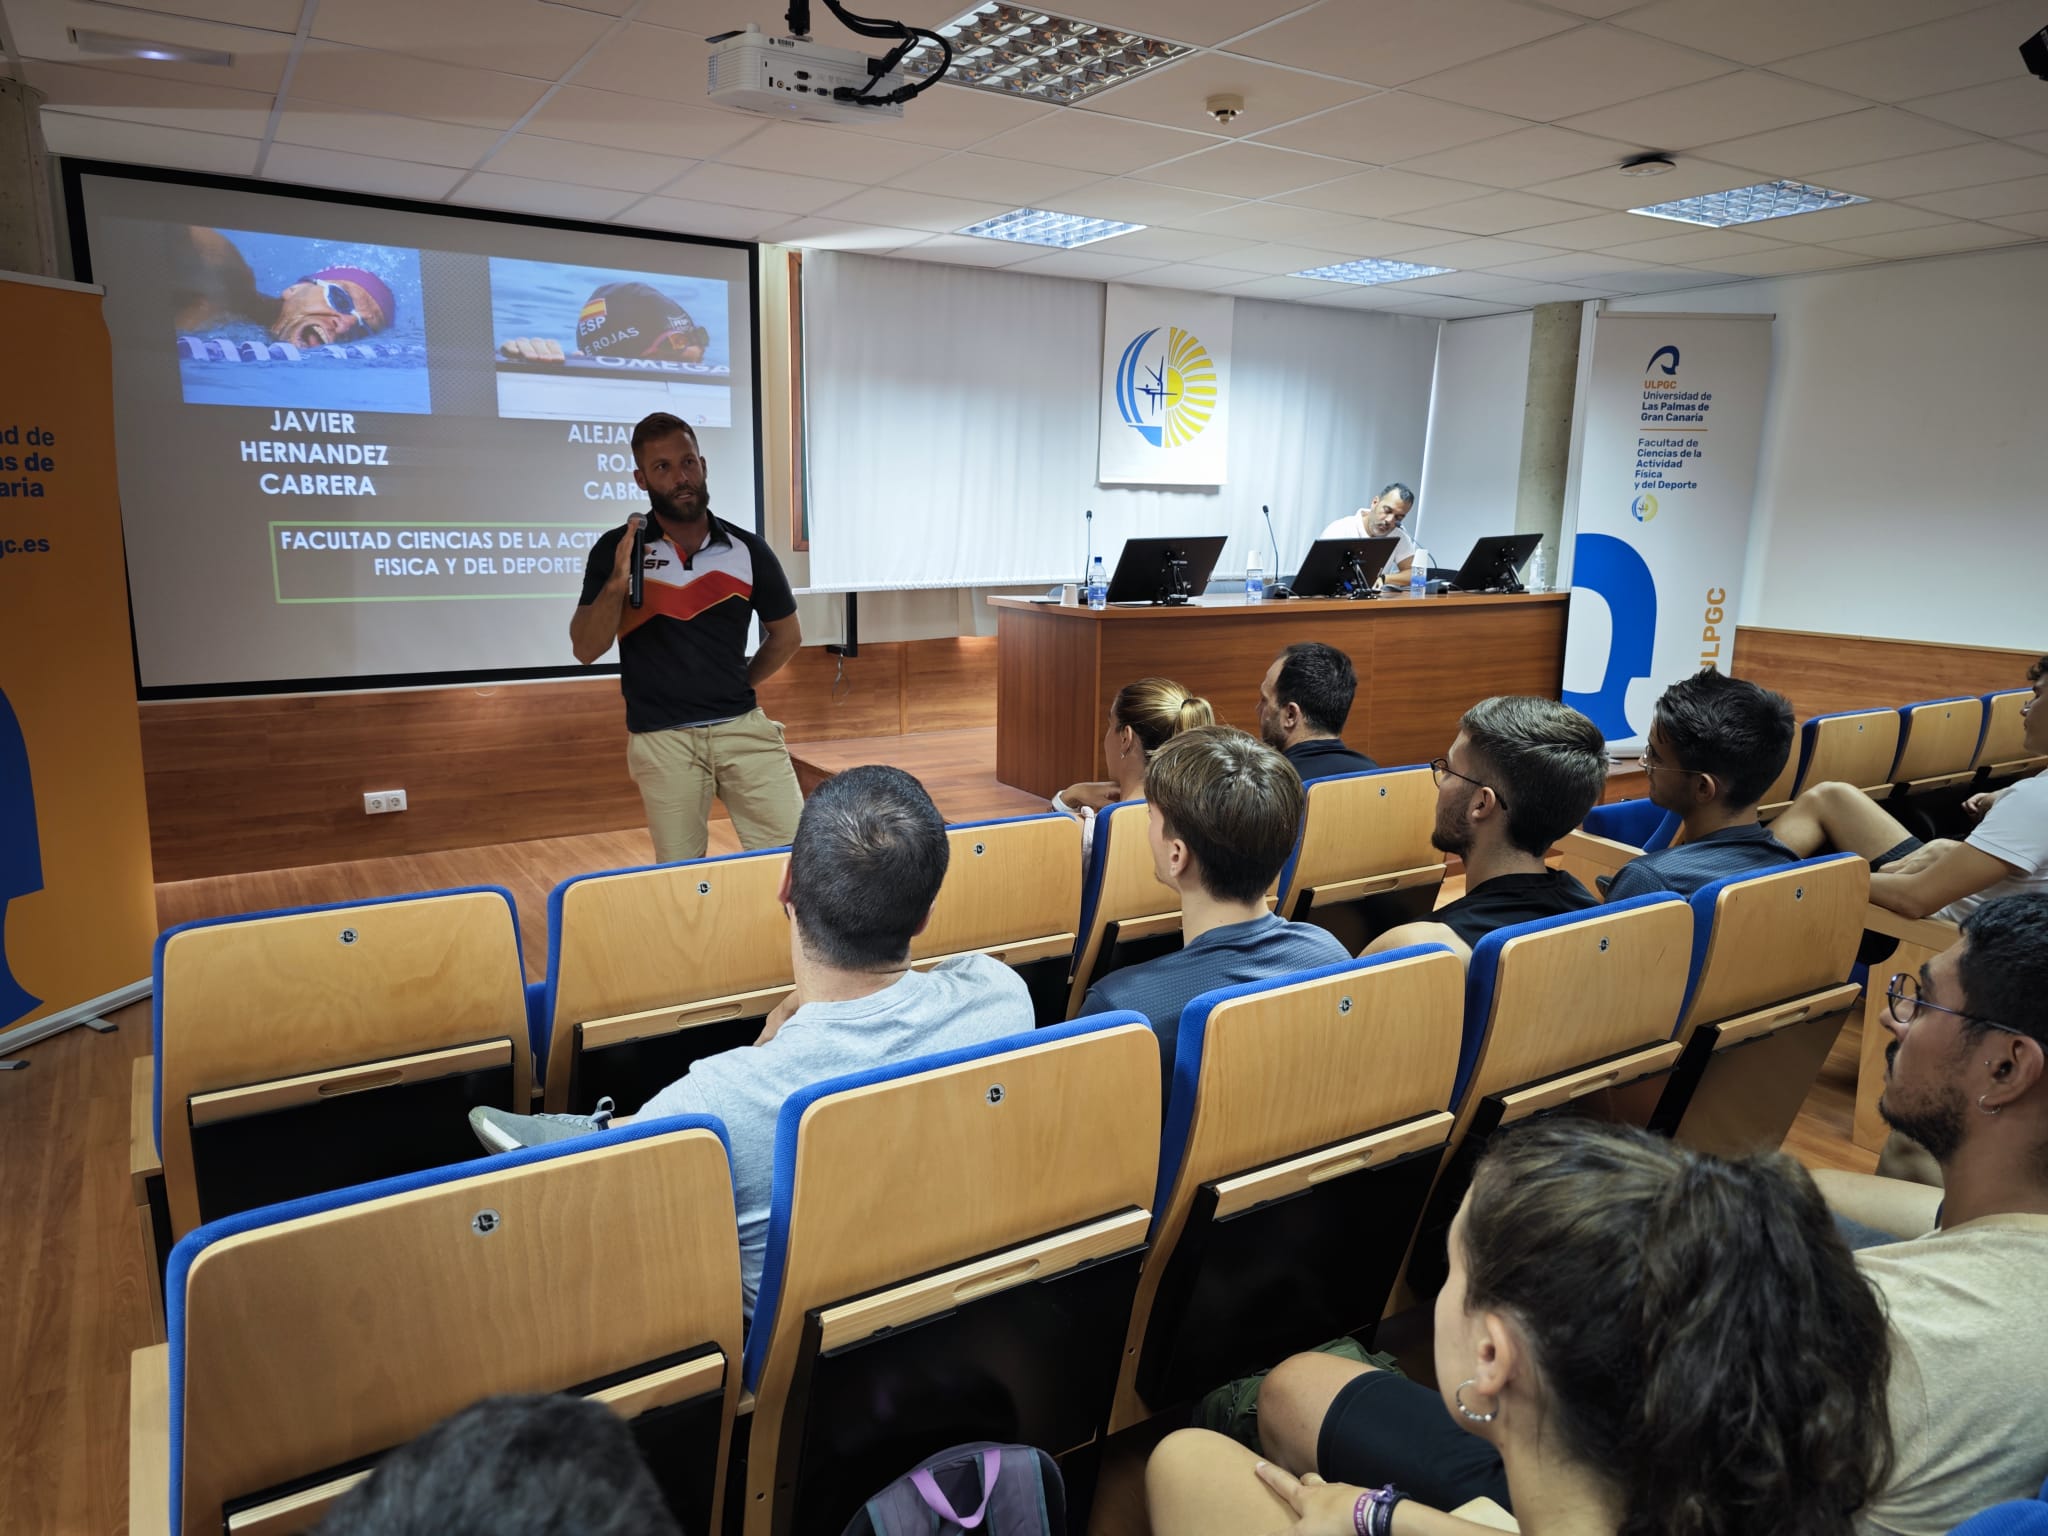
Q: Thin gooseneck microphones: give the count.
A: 3